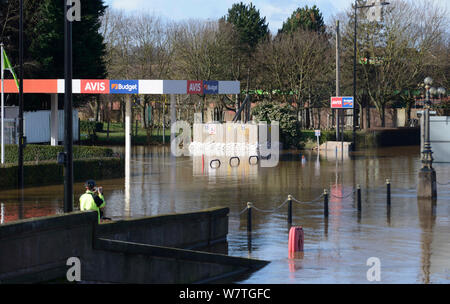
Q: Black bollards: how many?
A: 5